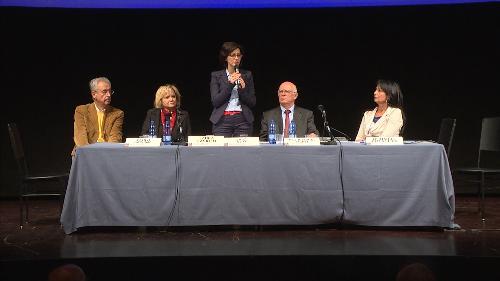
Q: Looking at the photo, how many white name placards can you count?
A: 5